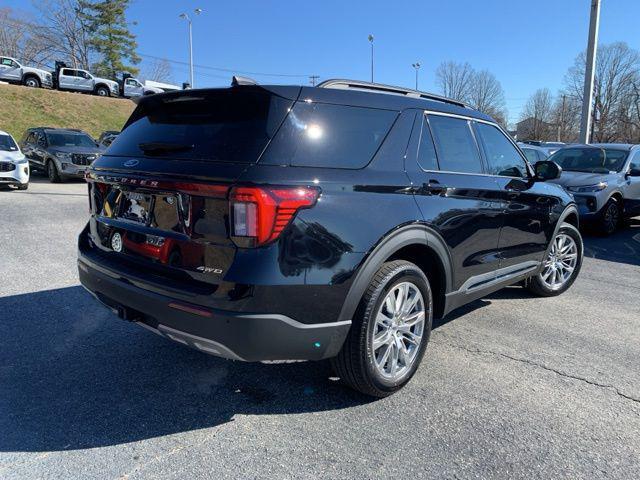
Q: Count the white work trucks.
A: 3